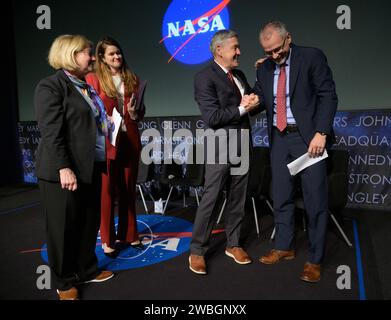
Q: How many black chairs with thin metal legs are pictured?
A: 4